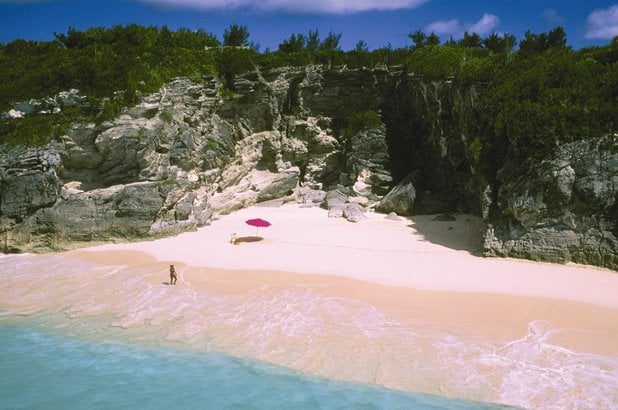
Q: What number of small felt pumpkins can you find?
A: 0